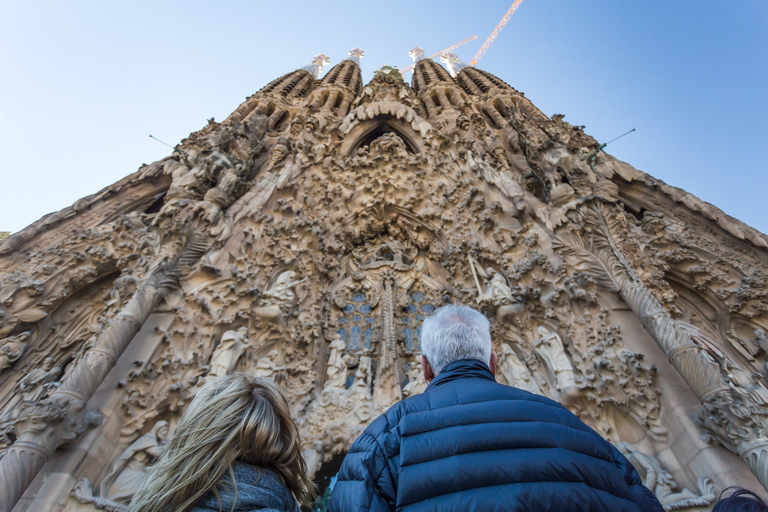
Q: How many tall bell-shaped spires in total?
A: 4